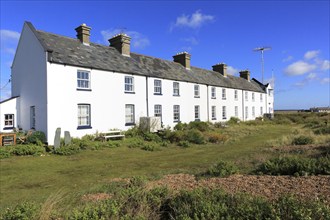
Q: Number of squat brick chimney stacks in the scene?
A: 5